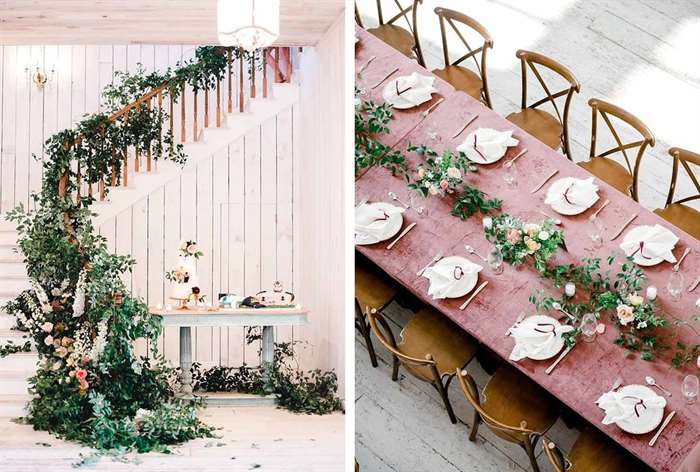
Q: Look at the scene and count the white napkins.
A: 8